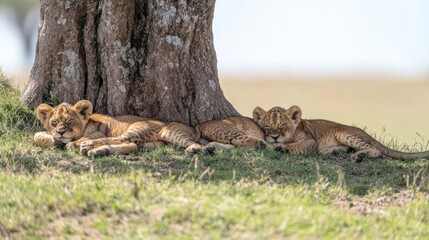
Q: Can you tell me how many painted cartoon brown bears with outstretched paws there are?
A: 0